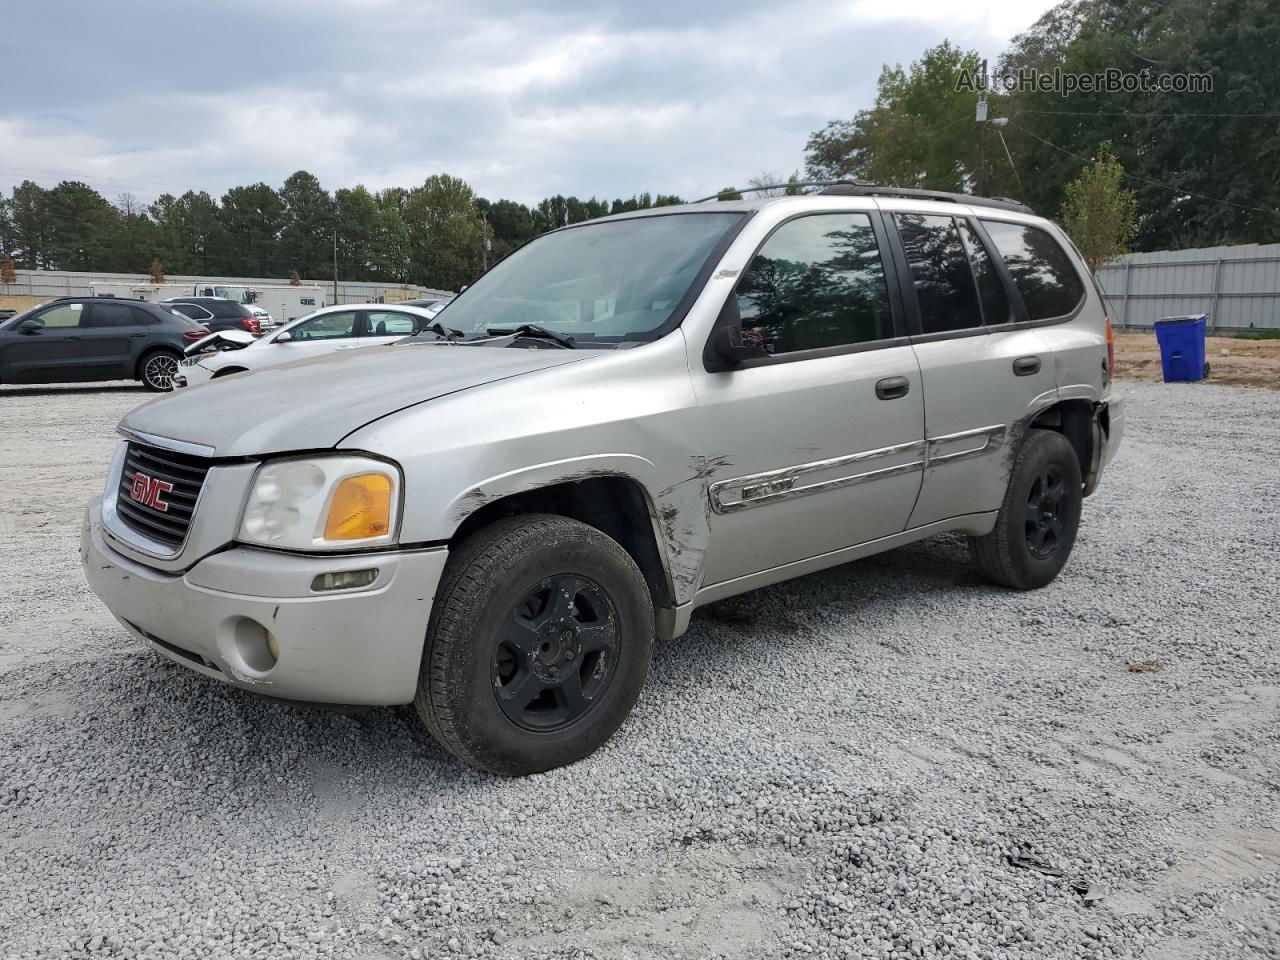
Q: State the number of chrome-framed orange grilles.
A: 0